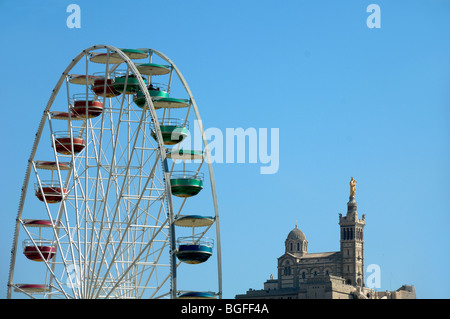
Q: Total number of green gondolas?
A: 4